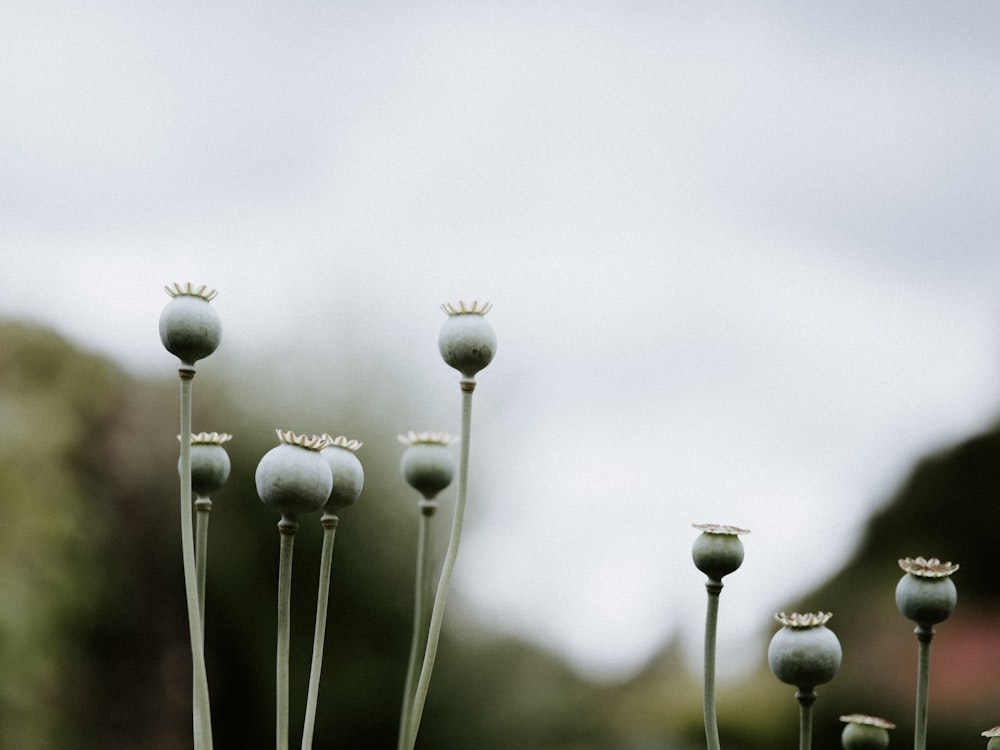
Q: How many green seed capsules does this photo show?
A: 11